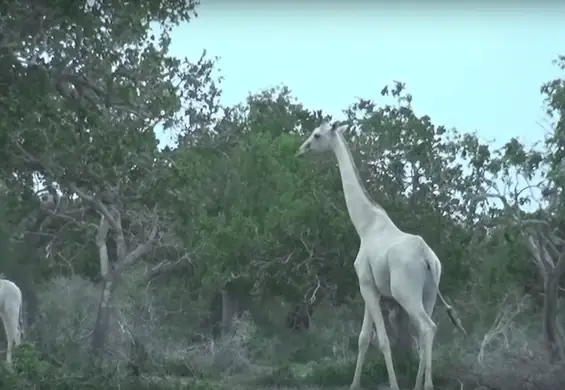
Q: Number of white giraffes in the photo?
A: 2